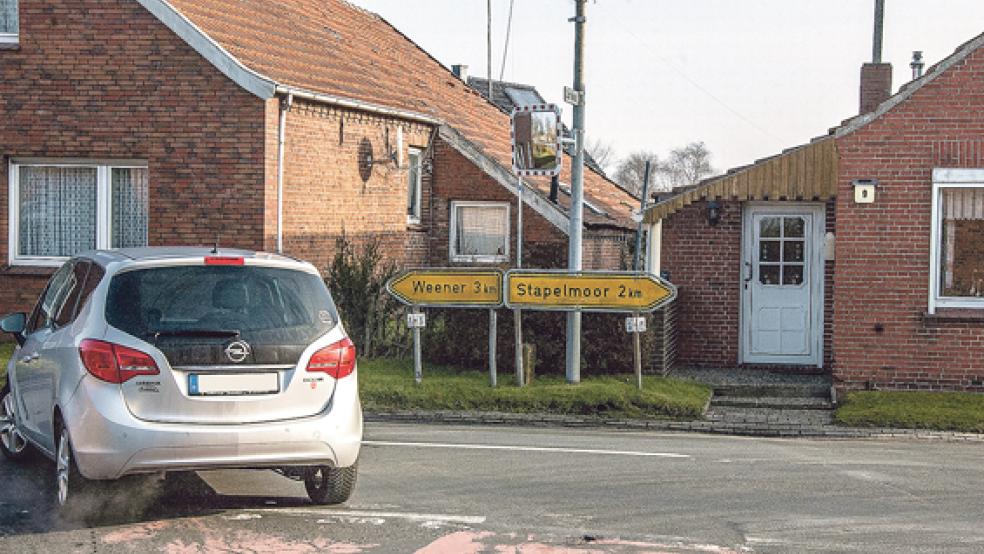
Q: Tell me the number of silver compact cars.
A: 1